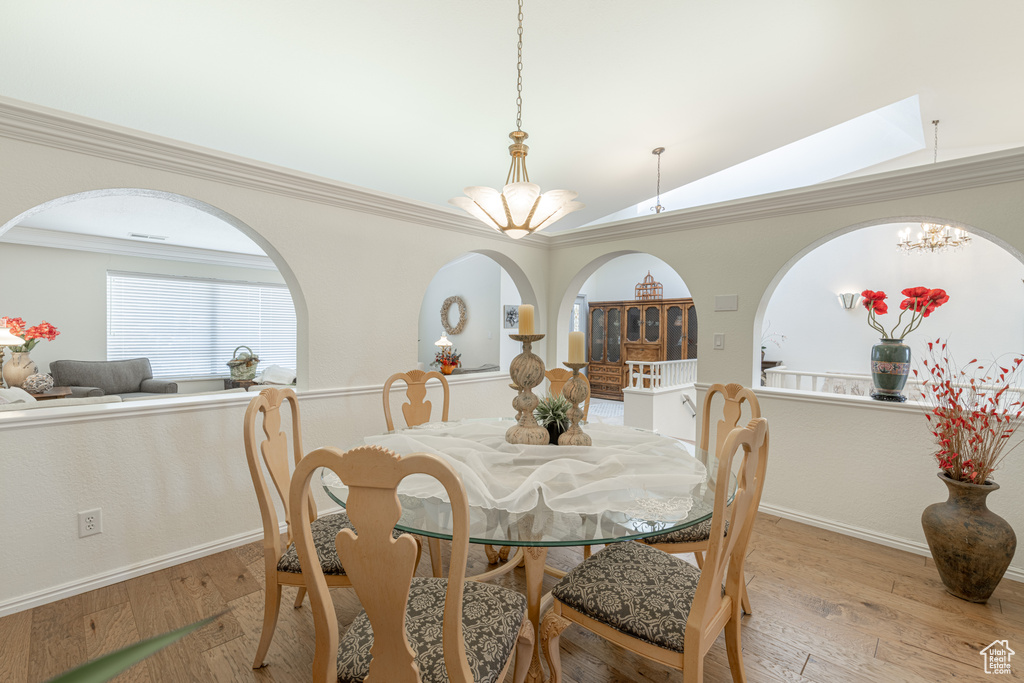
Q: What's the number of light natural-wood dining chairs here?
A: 6